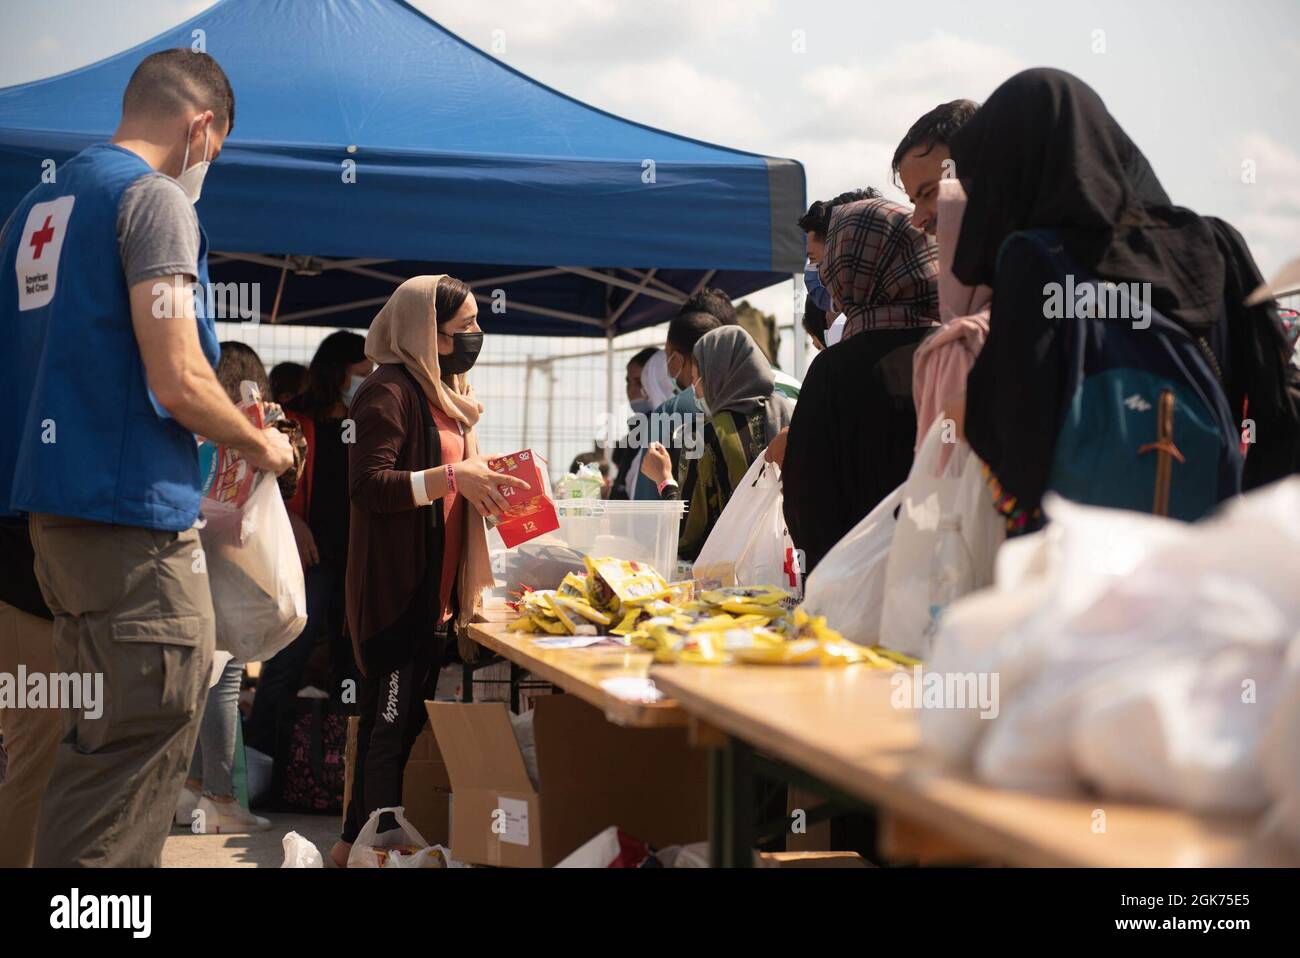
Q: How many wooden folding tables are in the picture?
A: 2